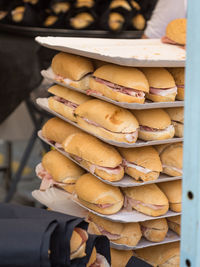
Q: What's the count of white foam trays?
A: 6